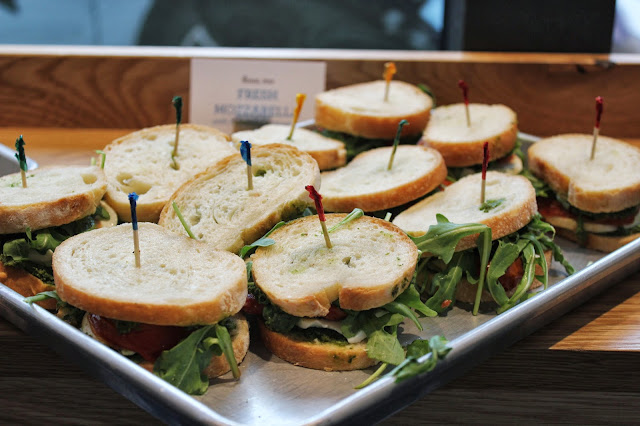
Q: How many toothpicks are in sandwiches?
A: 11